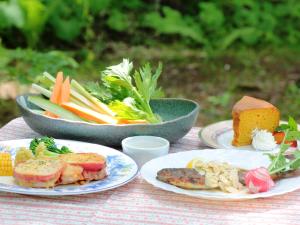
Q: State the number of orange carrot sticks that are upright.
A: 2